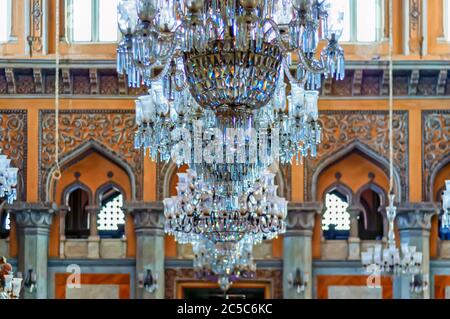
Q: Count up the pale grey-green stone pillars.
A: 4